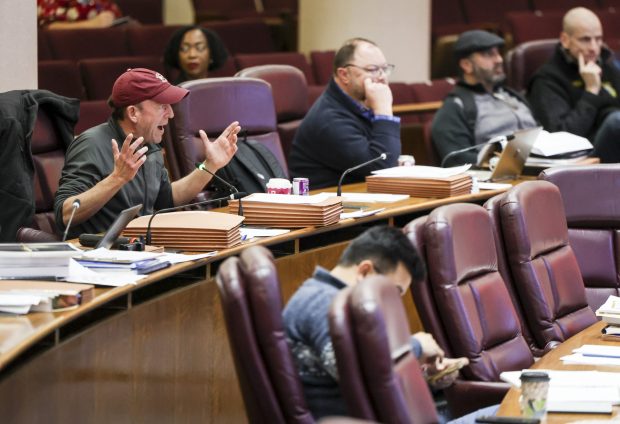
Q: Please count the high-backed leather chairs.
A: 9